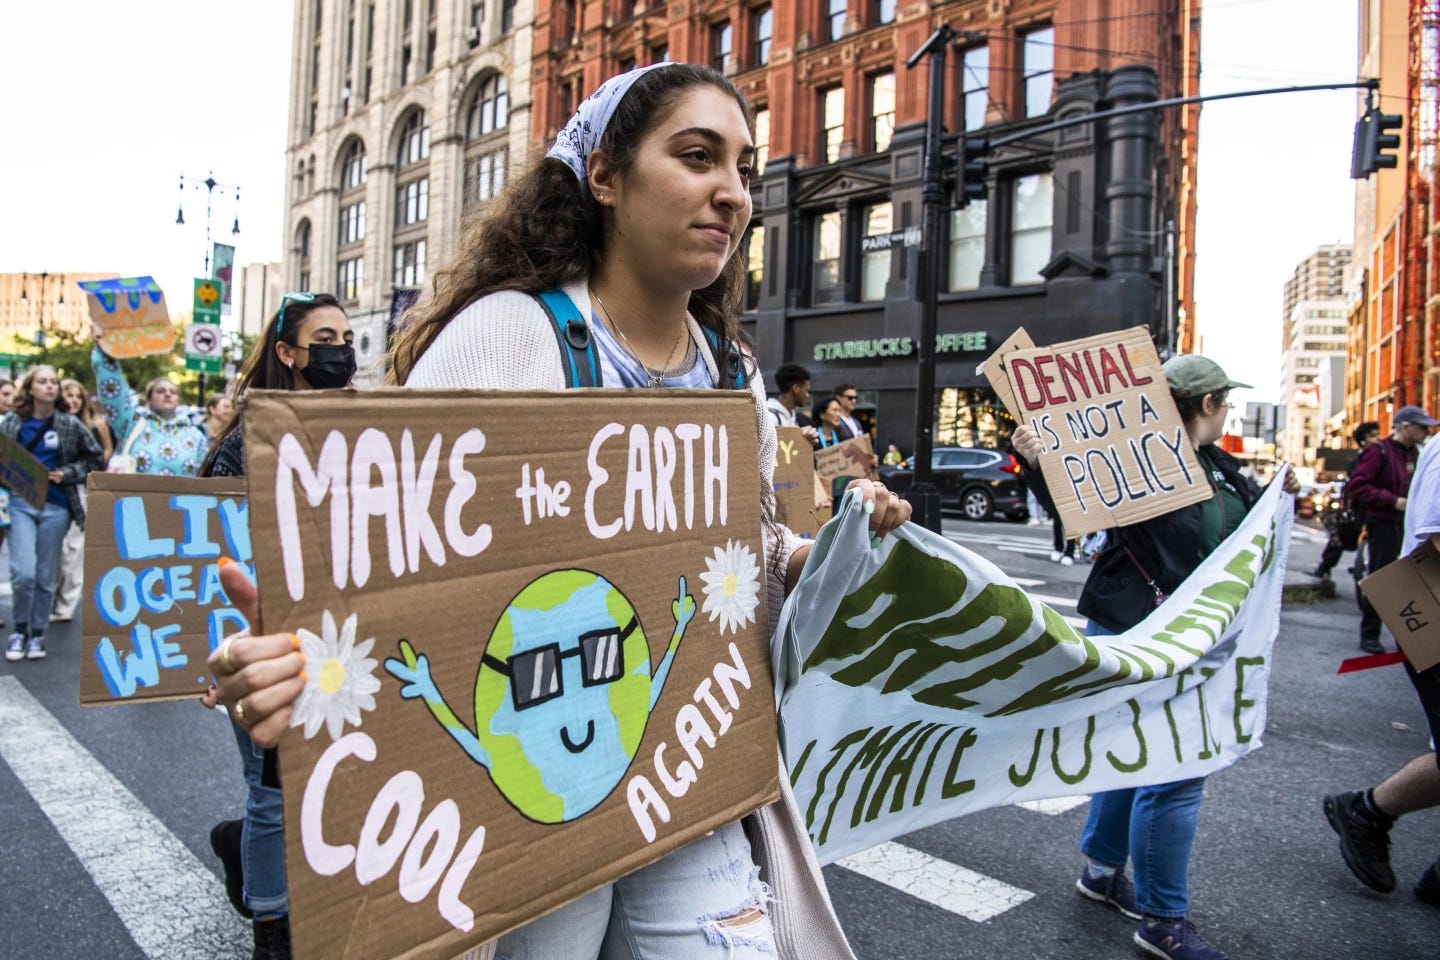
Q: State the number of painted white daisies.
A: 2